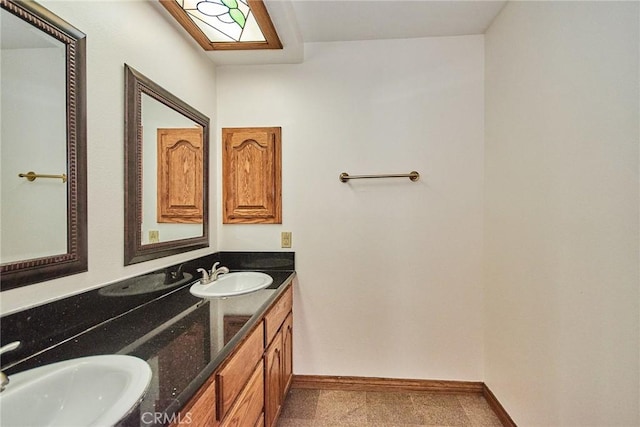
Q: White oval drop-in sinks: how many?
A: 2